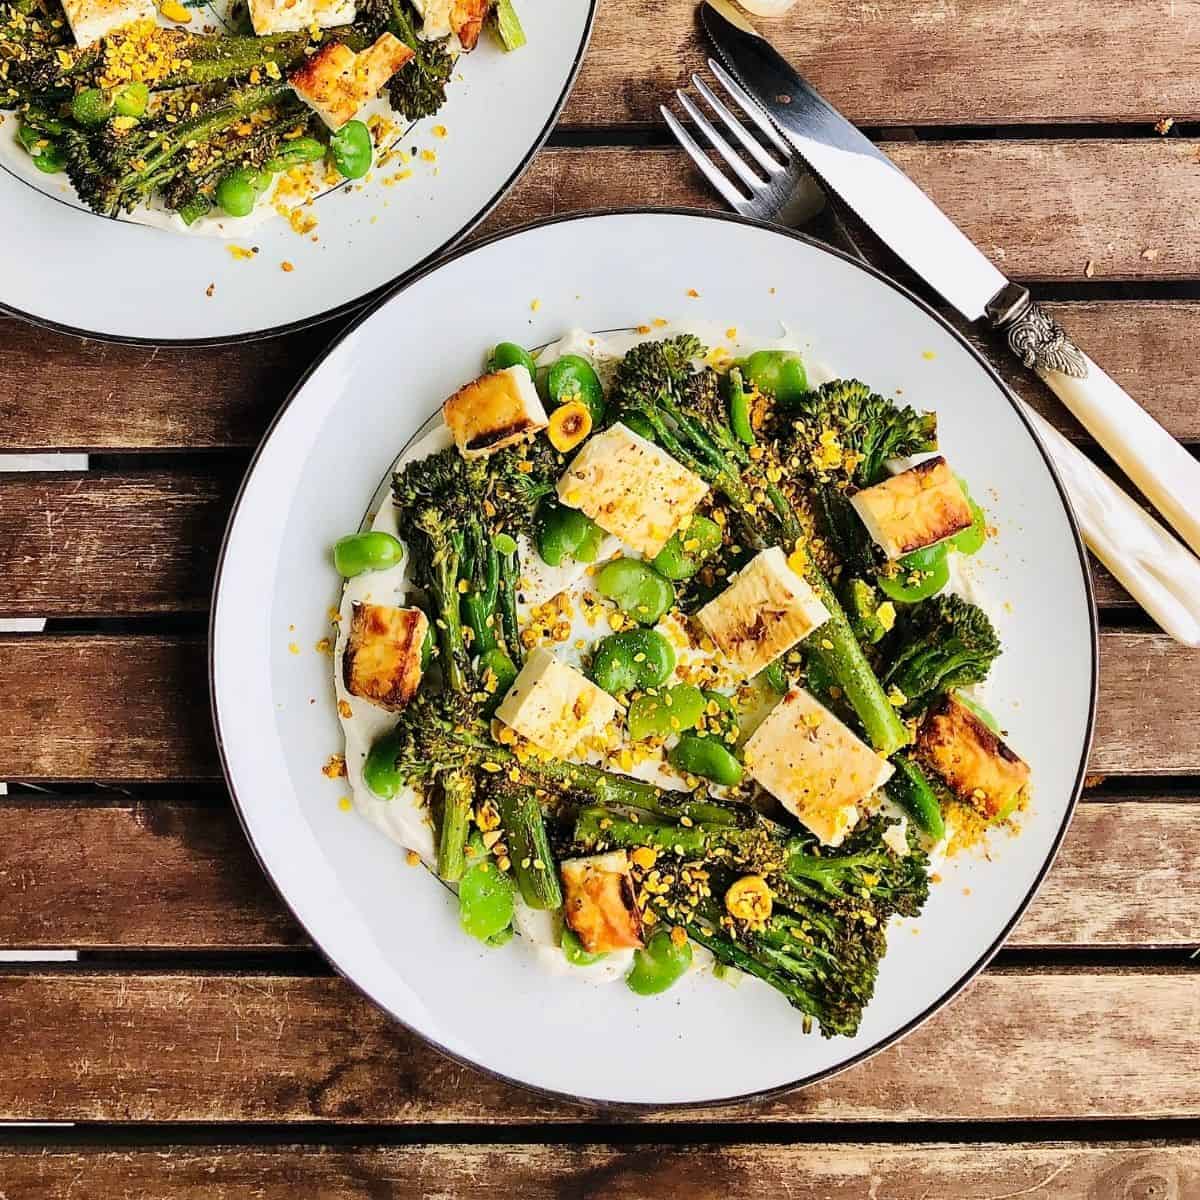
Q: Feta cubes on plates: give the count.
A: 13